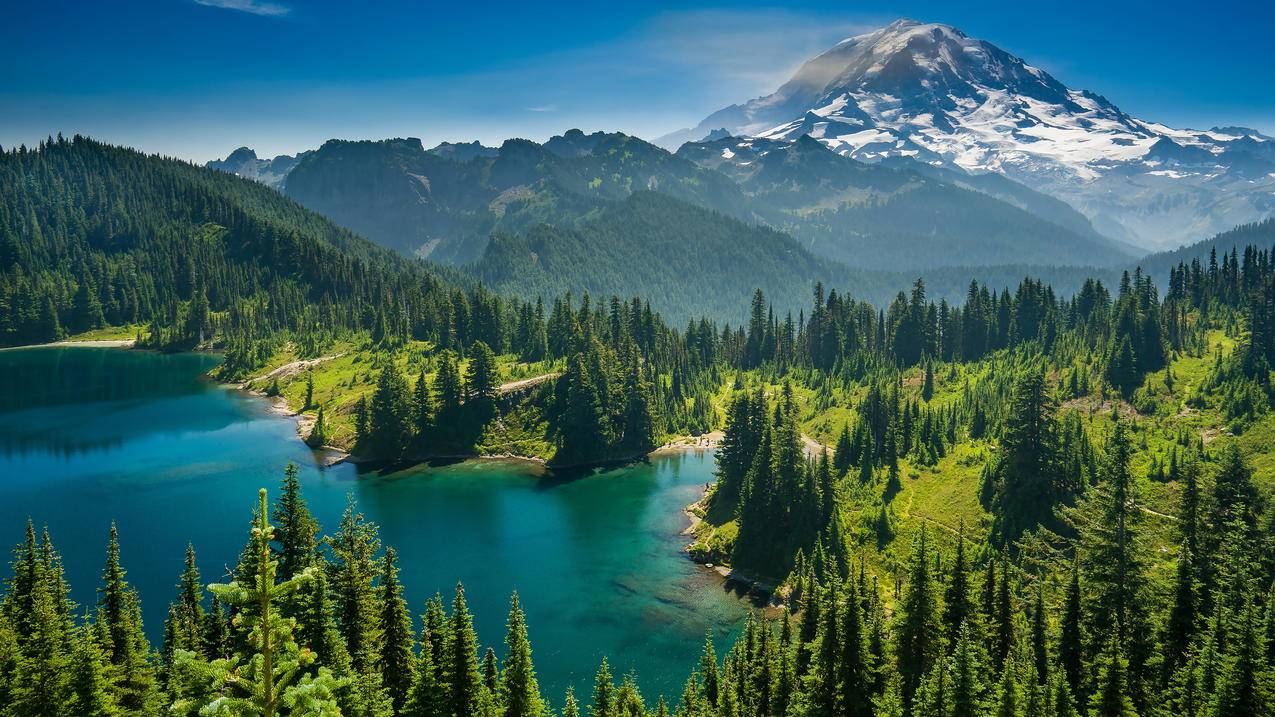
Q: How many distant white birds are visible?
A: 0